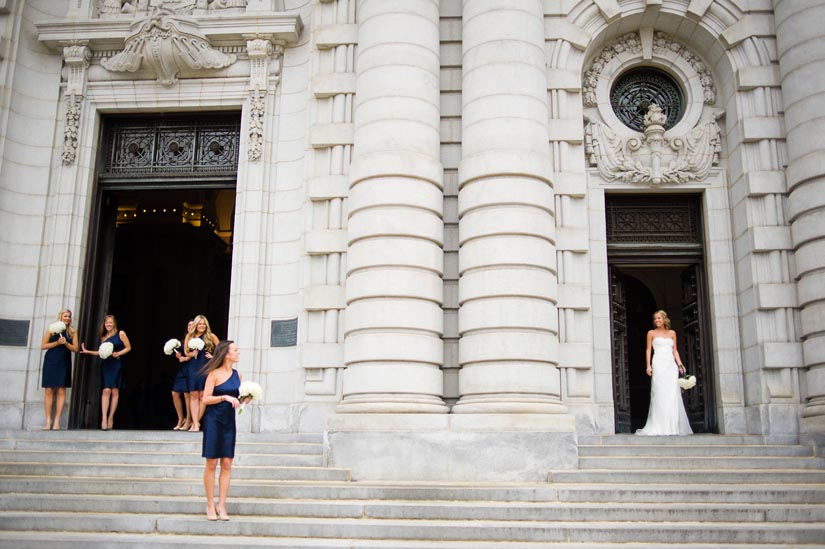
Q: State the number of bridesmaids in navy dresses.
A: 5